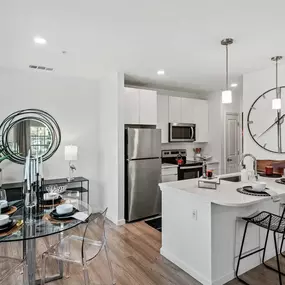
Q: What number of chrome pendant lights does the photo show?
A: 2